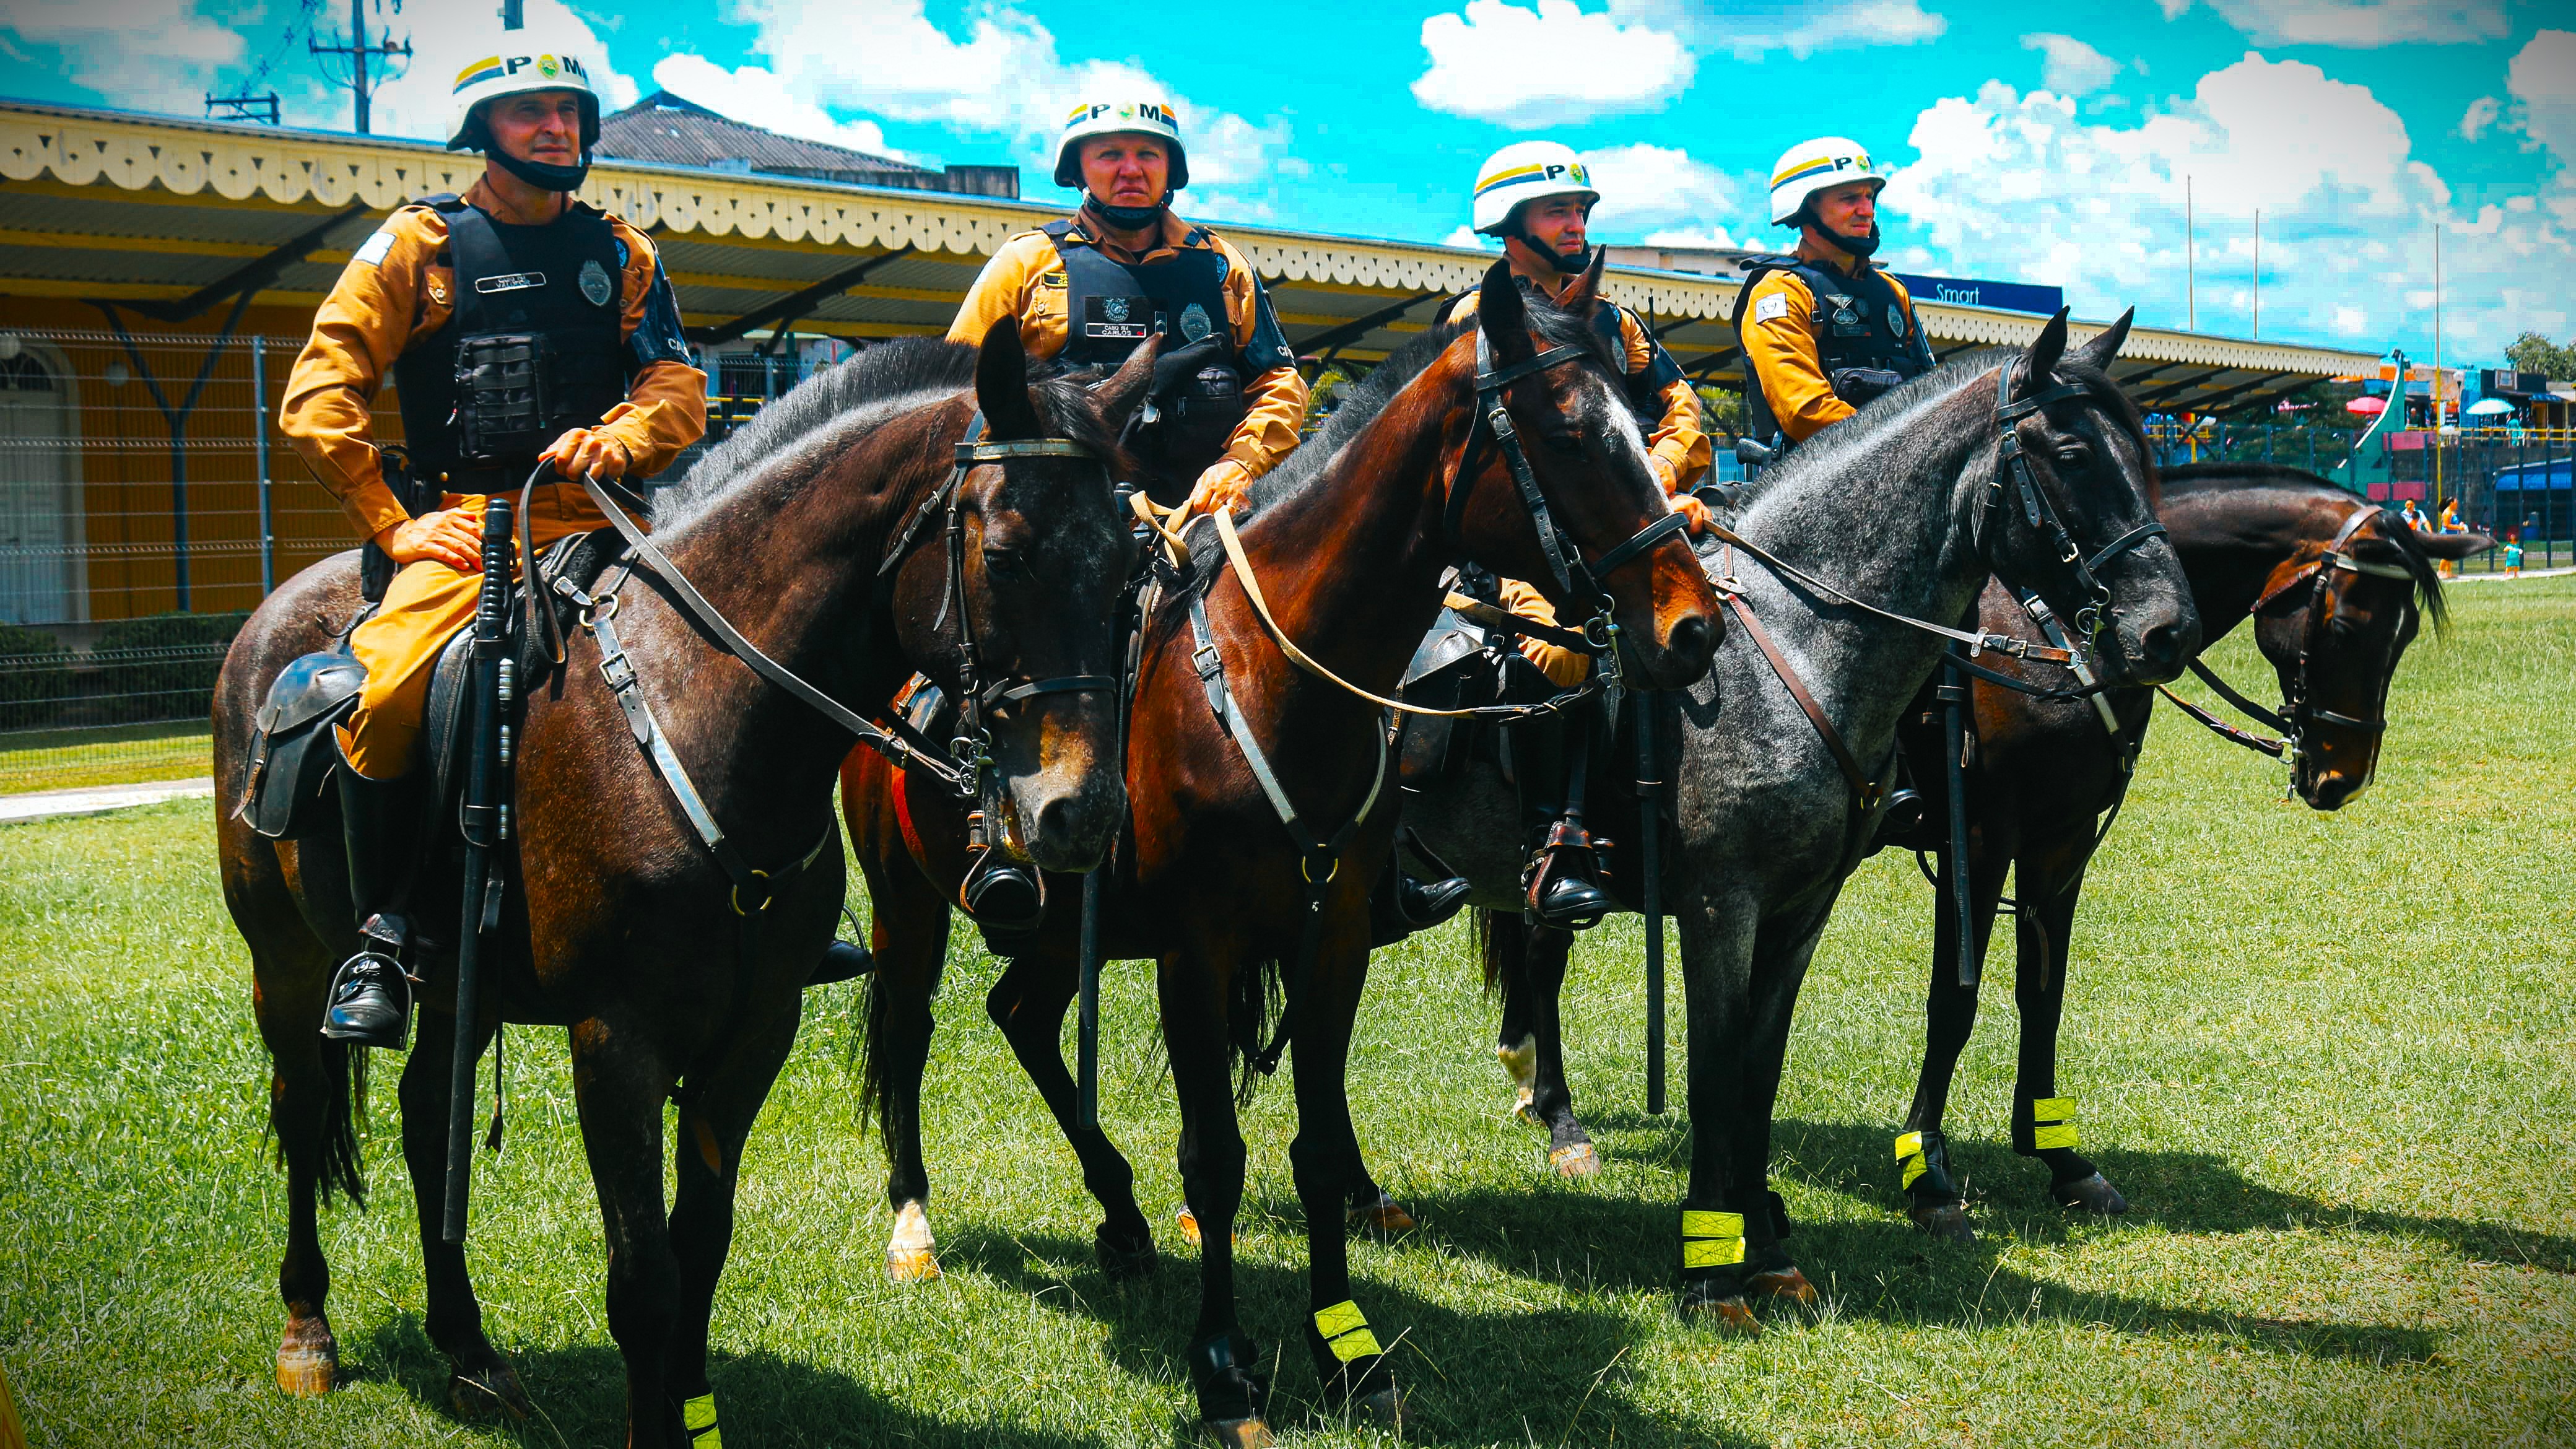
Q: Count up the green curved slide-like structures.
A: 1